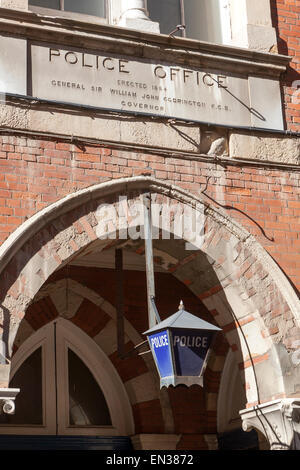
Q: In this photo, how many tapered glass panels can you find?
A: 2